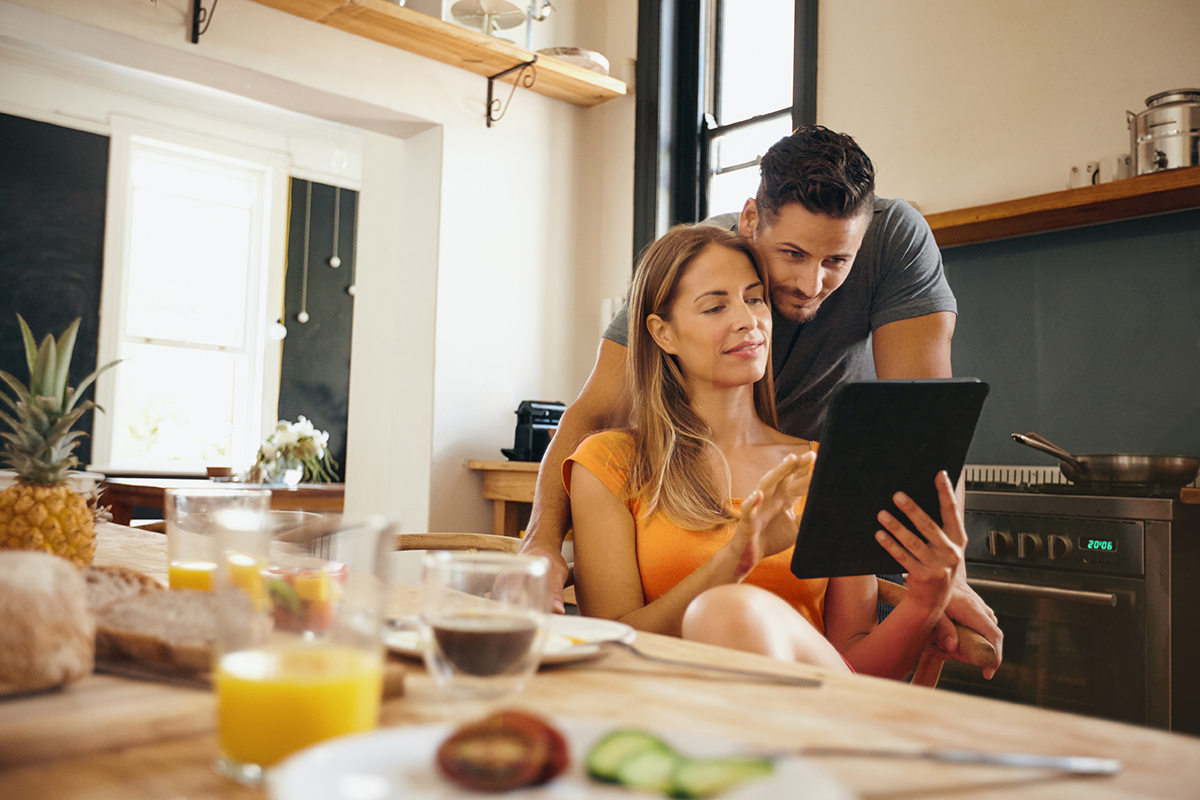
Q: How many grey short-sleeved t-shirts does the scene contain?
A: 1